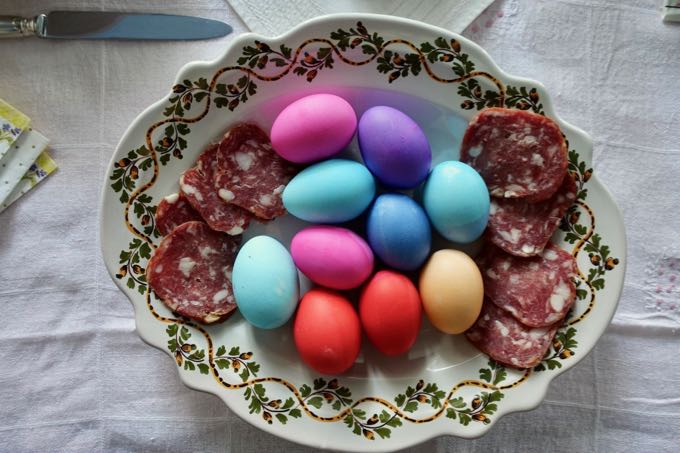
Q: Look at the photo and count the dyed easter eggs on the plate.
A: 10